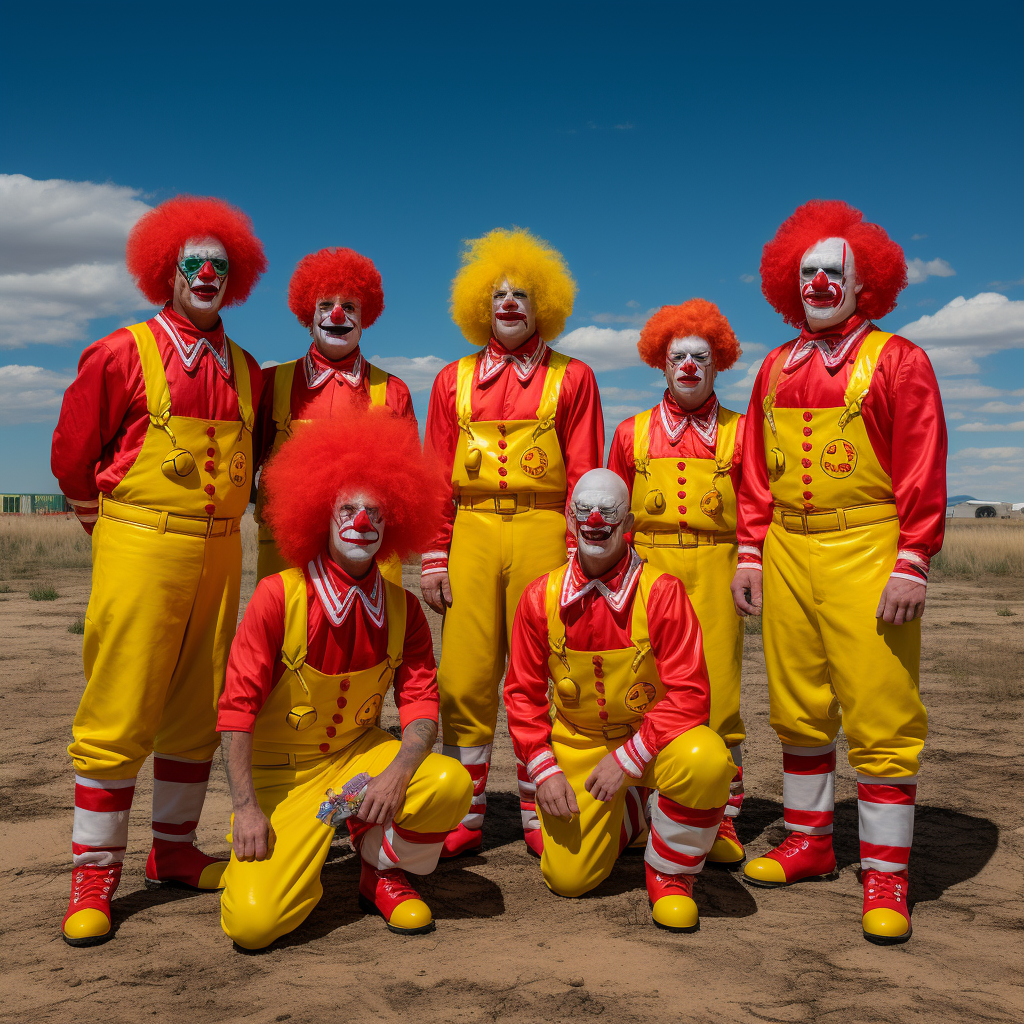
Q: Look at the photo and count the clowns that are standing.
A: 5